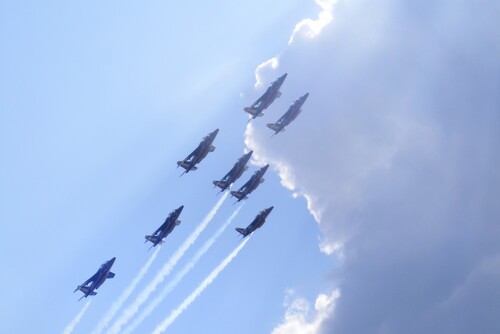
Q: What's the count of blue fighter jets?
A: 8